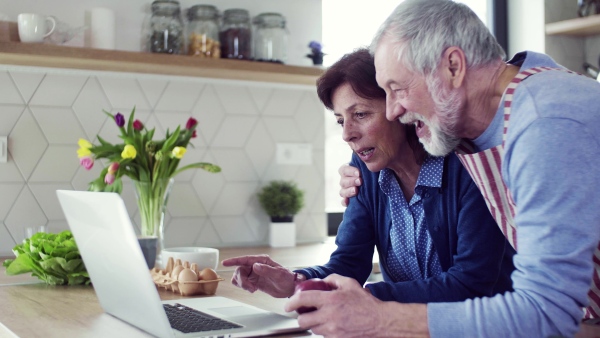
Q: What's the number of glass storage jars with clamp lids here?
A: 4